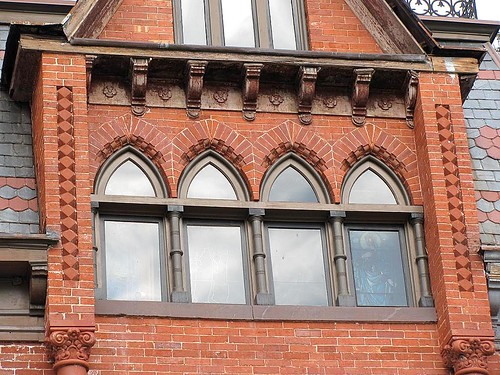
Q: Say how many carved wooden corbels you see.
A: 7